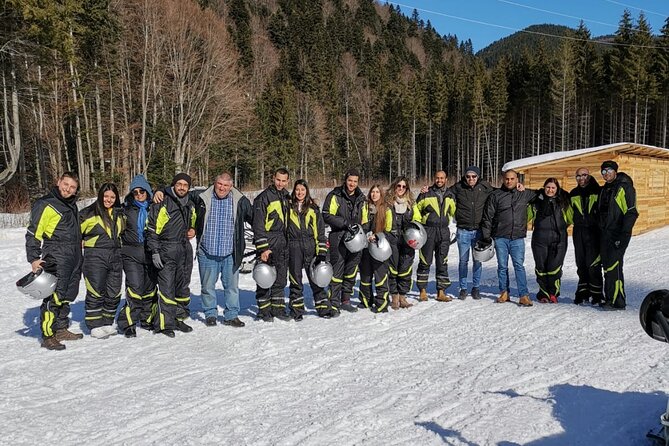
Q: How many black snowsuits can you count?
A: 13